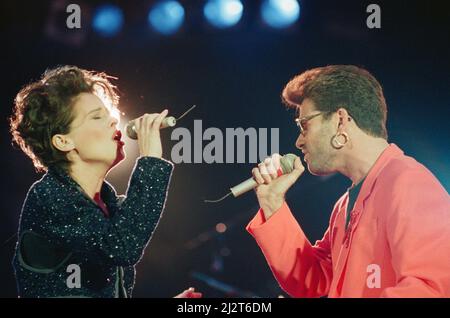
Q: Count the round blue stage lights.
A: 4